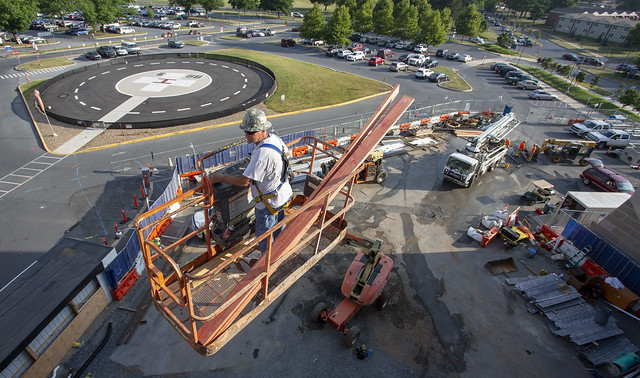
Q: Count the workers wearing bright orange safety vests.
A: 3